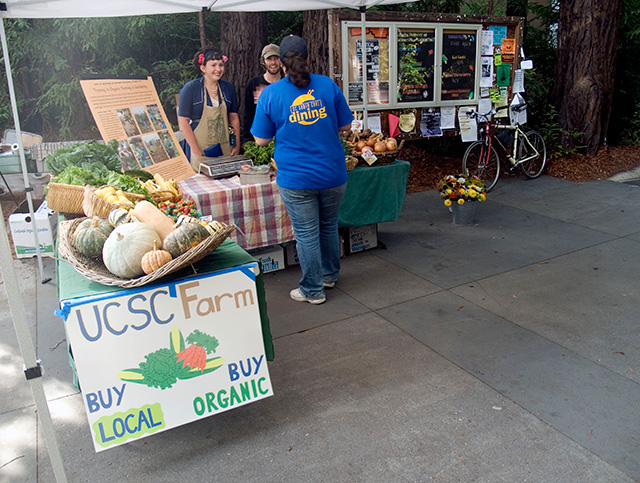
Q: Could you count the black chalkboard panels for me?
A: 2